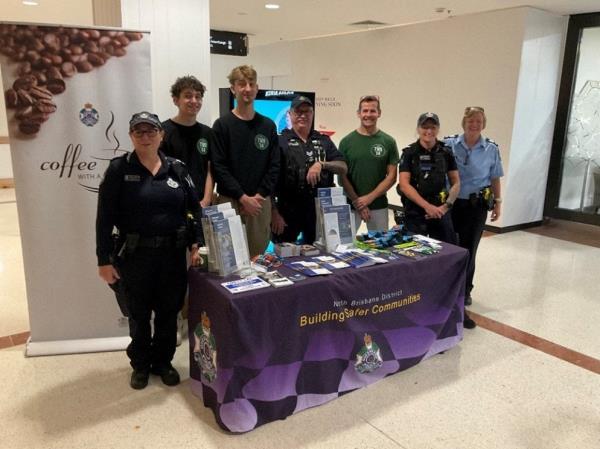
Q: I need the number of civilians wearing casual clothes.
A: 3